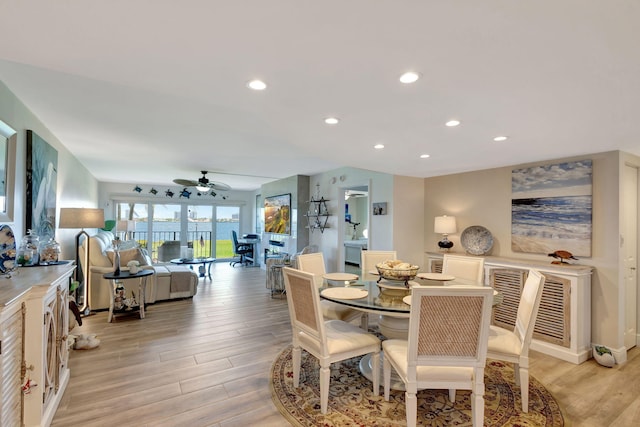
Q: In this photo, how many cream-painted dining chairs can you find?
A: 6